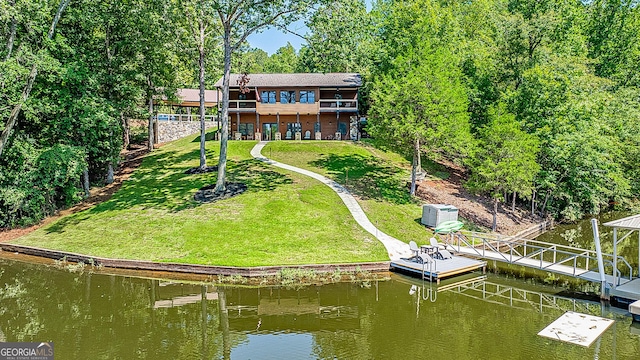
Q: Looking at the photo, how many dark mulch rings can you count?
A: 2